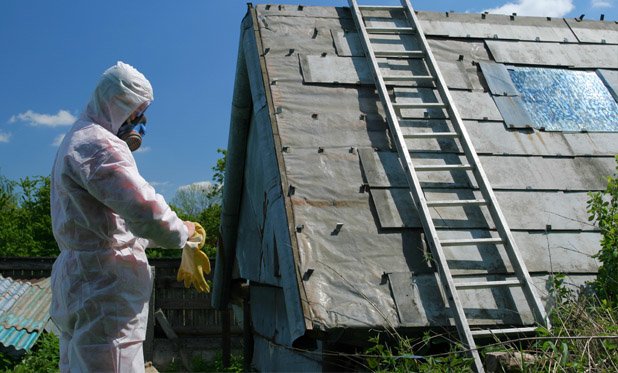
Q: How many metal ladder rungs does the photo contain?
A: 11